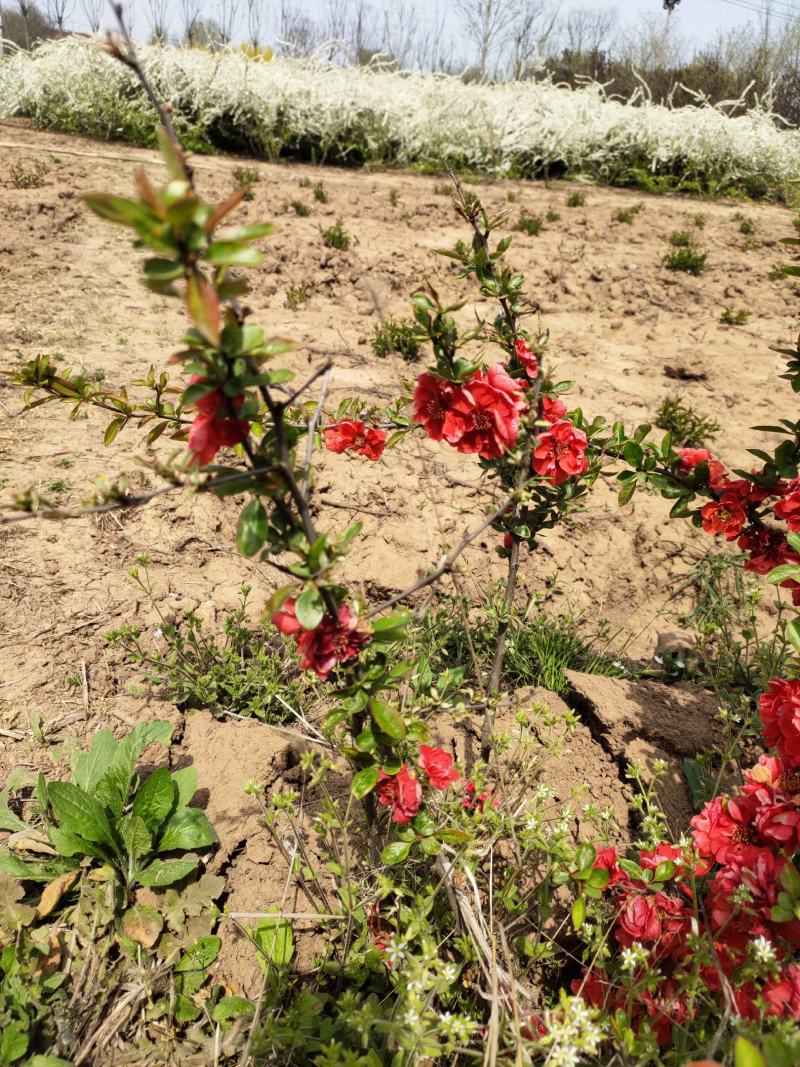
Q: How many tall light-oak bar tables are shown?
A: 0